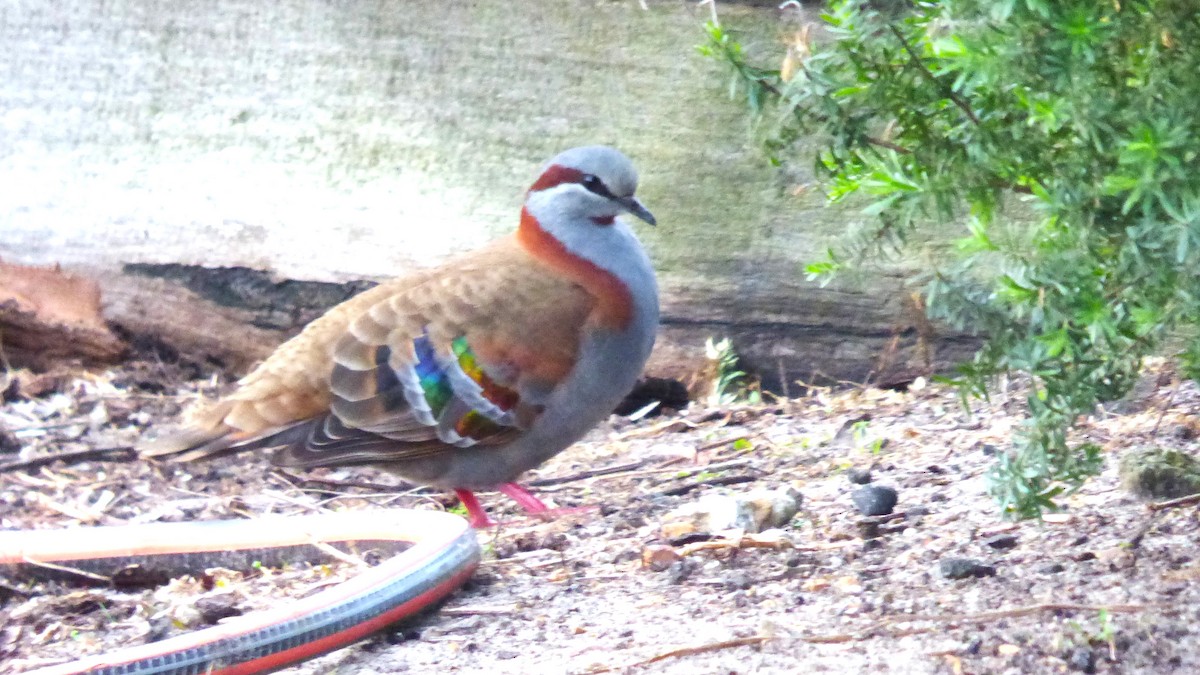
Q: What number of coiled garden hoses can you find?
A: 1